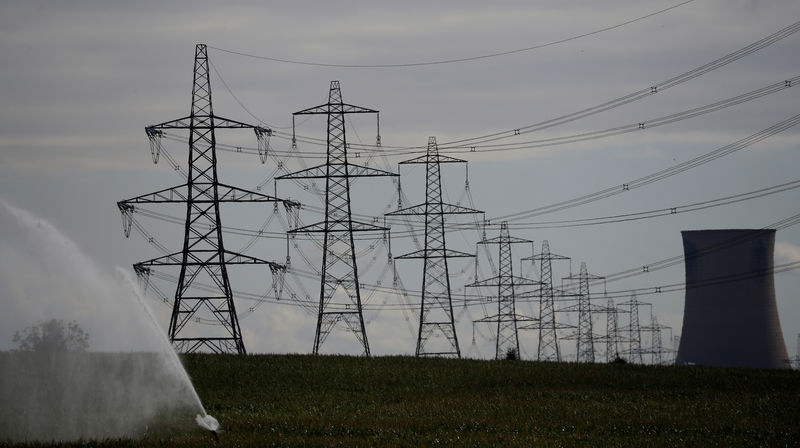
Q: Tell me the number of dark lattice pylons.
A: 9